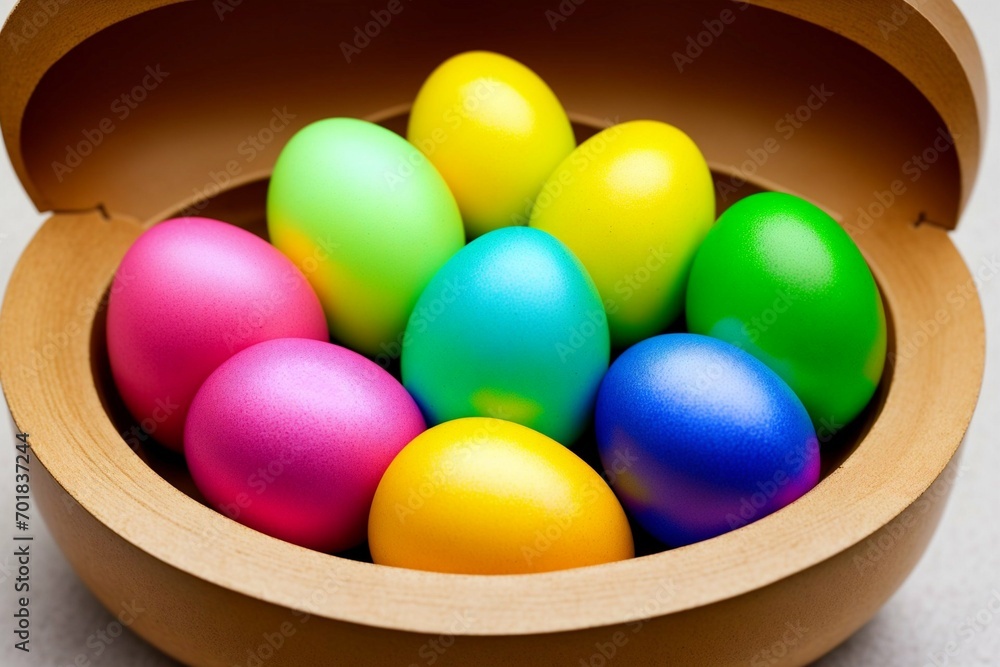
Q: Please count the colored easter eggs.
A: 9